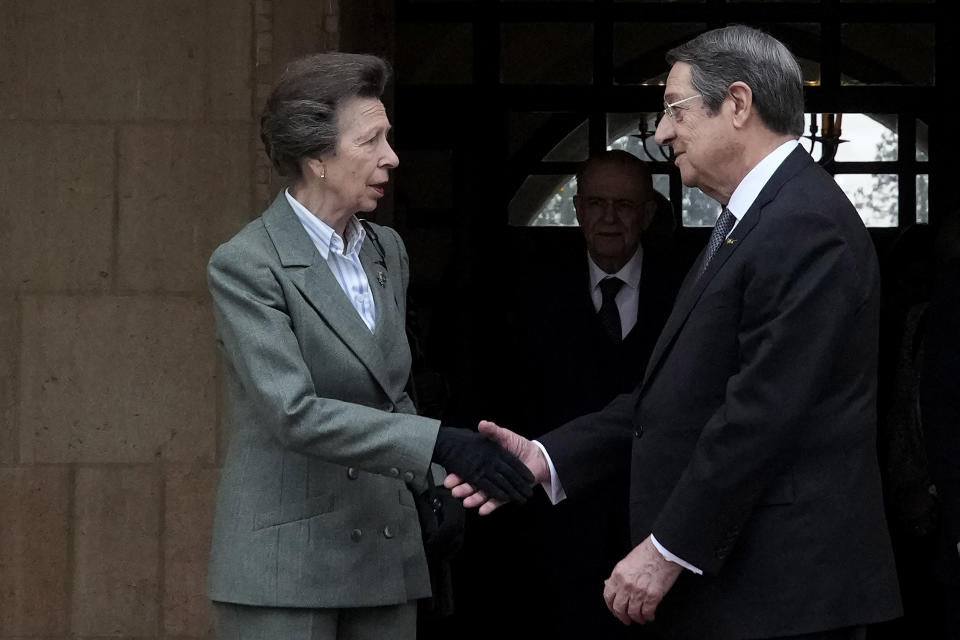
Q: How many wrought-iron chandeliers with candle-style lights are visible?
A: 1